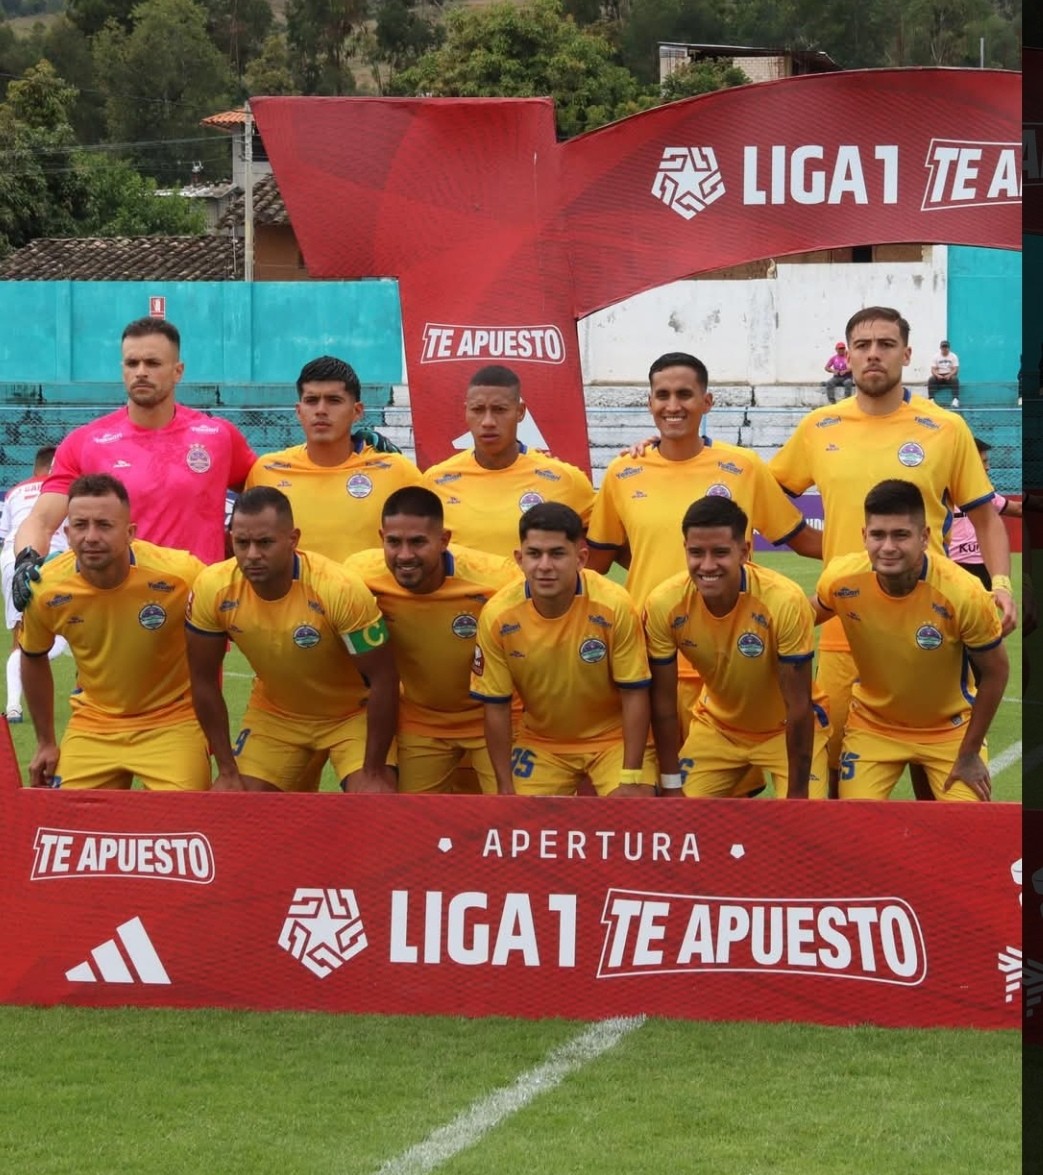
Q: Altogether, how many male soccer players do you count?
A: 11